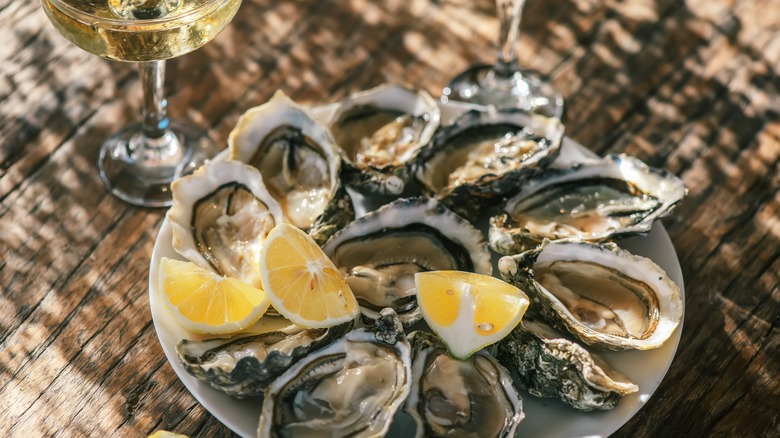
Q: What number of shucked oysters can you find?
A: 11